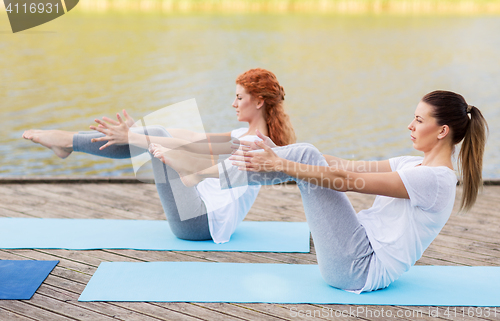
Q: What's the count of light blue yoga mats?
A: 2